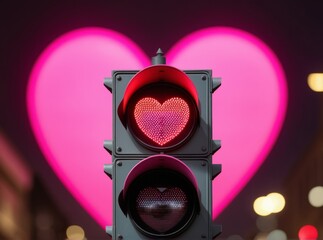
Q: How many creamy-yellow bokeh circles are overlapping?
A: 2